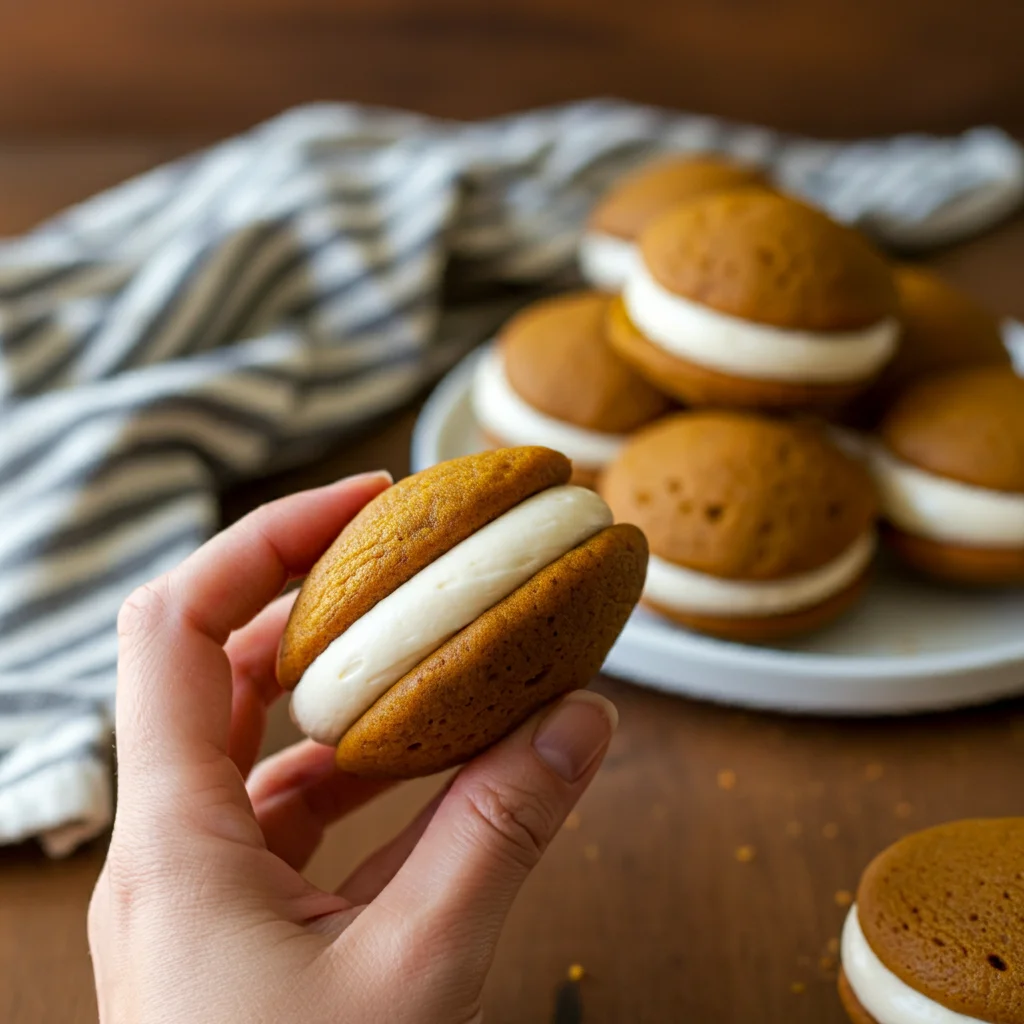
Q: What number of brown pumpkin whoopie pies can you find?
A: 8